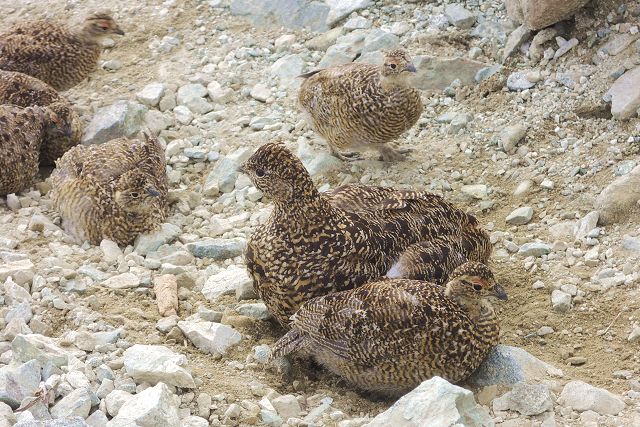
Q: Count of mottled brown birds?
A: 7